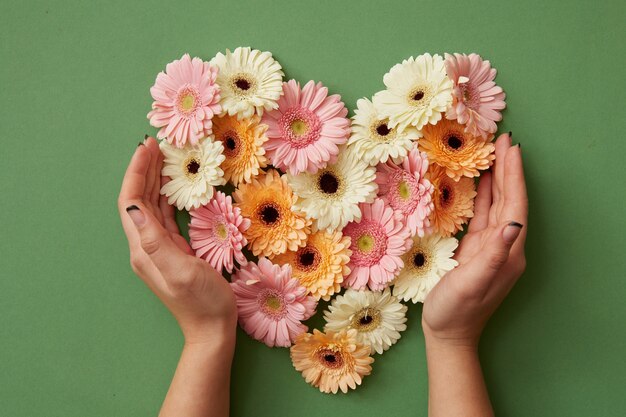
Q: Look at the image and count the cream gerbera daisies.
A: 7